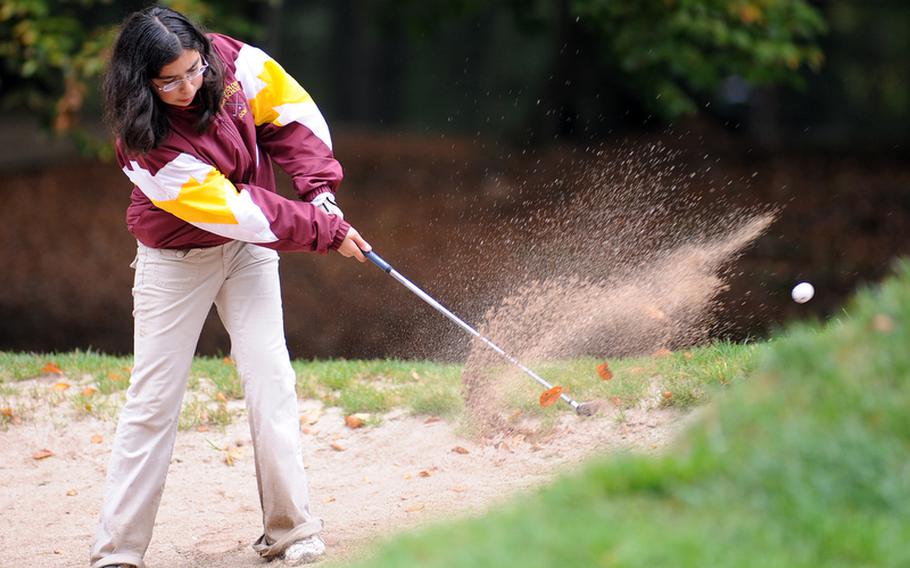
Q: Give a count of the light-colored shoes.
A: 1